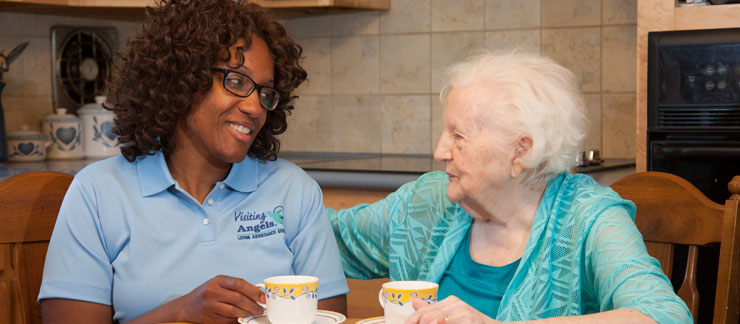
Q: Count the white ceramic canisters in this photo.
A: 3